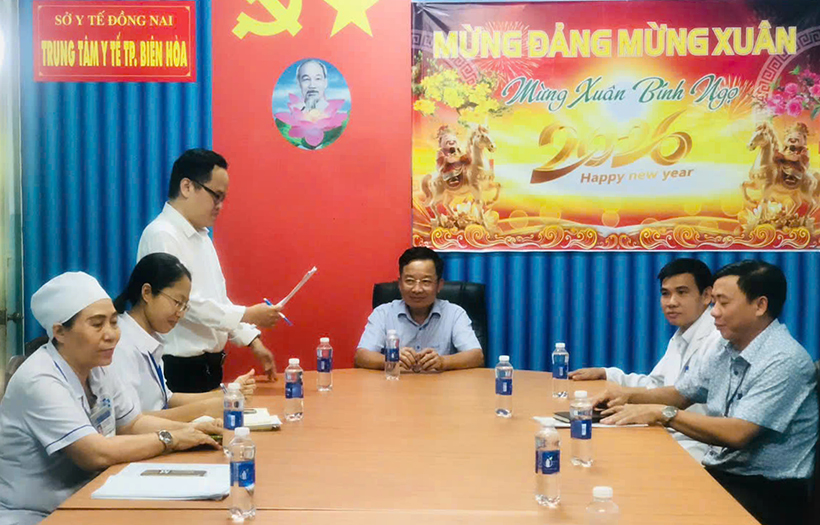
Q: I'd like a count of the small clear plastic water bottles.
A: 10